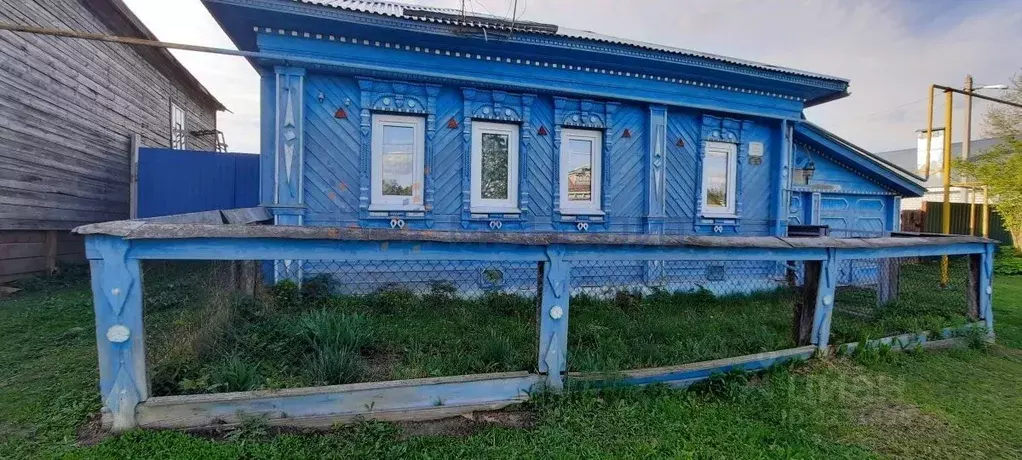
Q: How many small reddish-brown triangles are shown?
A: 5